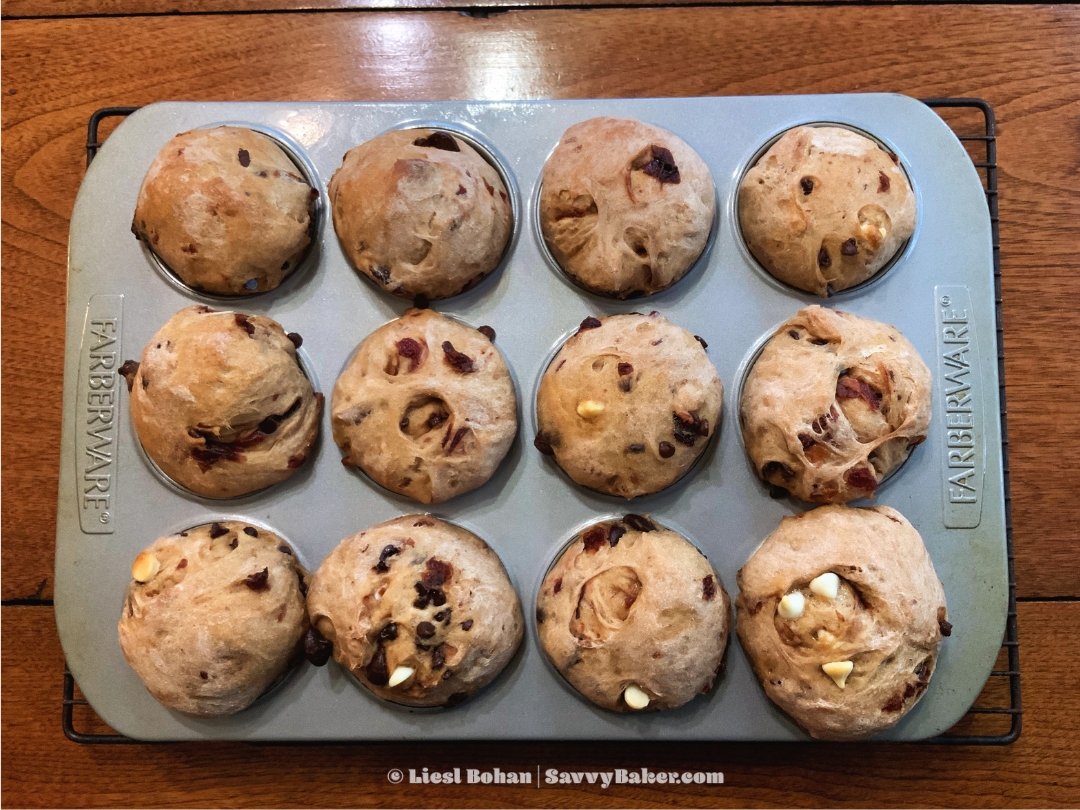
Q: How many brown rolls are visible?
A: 12